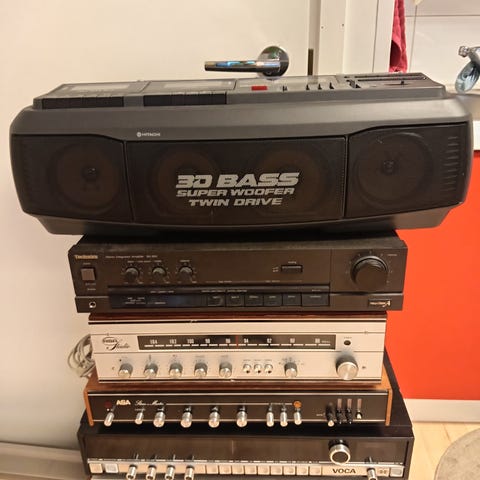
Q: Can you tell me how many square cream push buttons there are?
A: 12